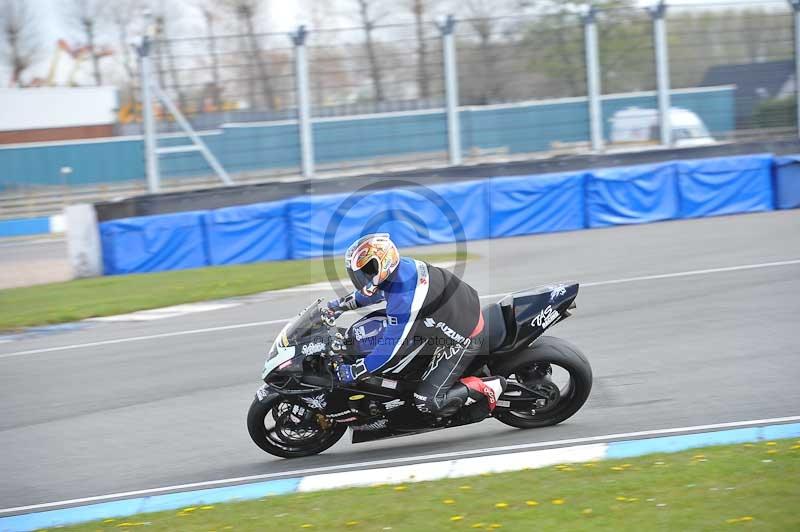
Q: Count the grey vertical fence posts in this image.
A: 6